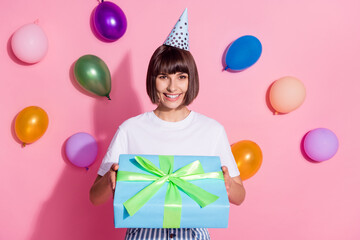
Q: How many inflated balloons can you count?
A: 9